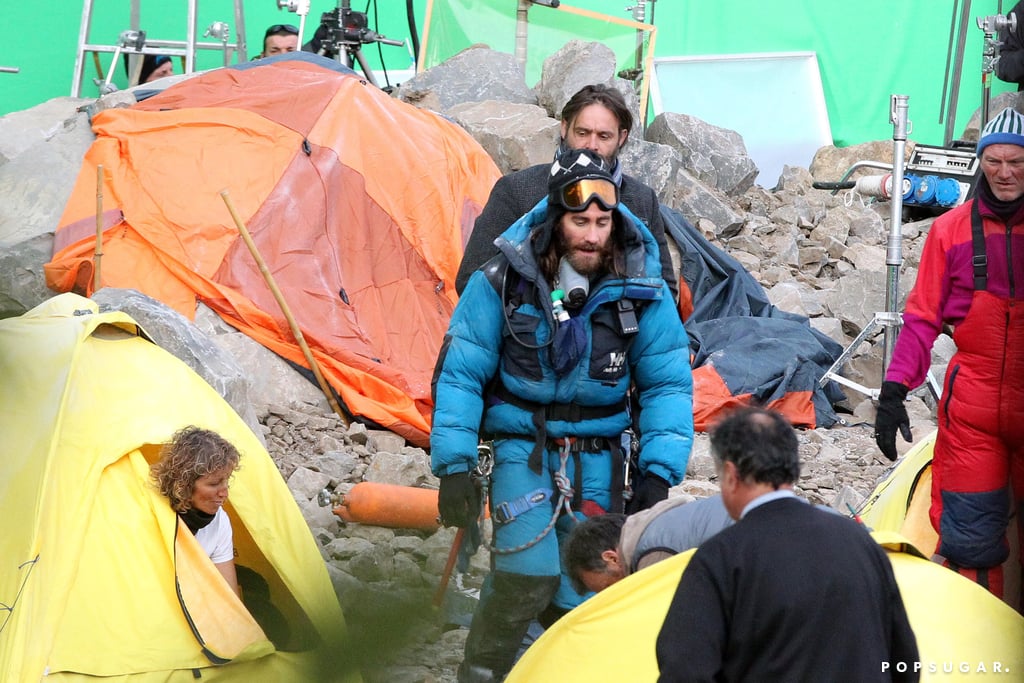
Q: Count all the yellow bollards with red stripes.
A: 0